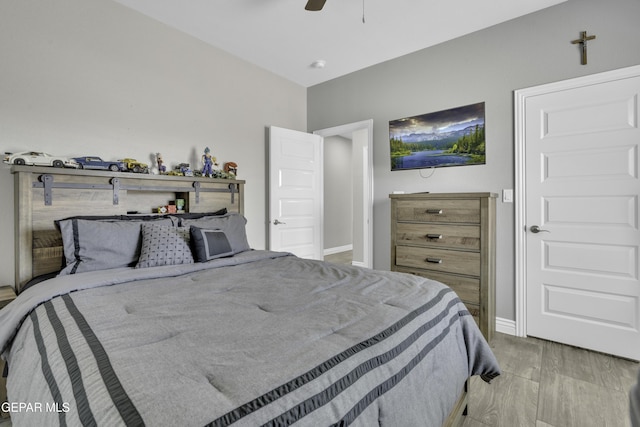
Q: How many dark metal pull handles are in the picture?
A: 3